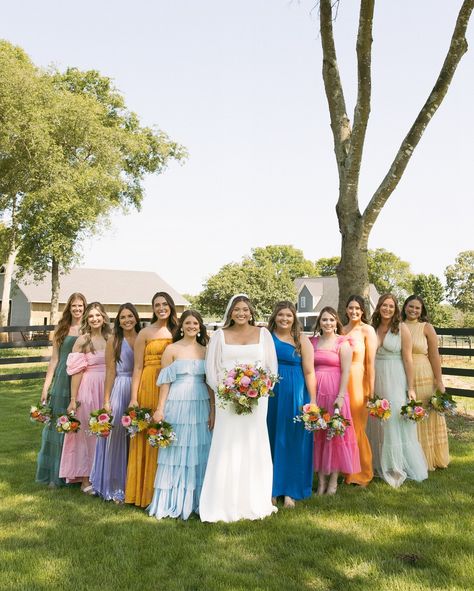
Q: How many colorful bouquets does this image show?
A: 11